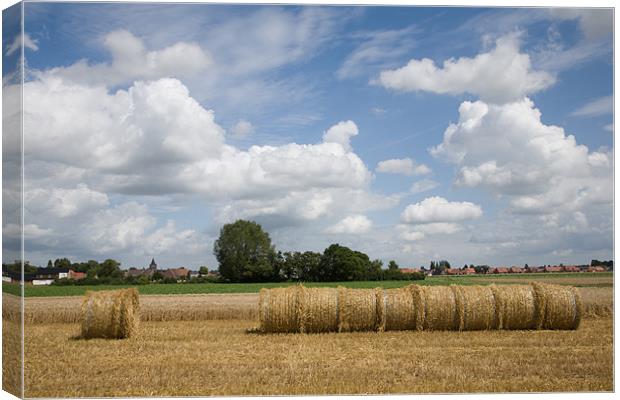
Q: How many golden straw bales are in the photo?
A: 9